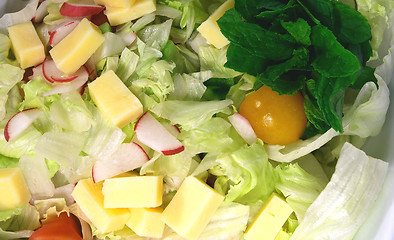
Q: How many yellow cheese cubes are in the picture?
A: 12